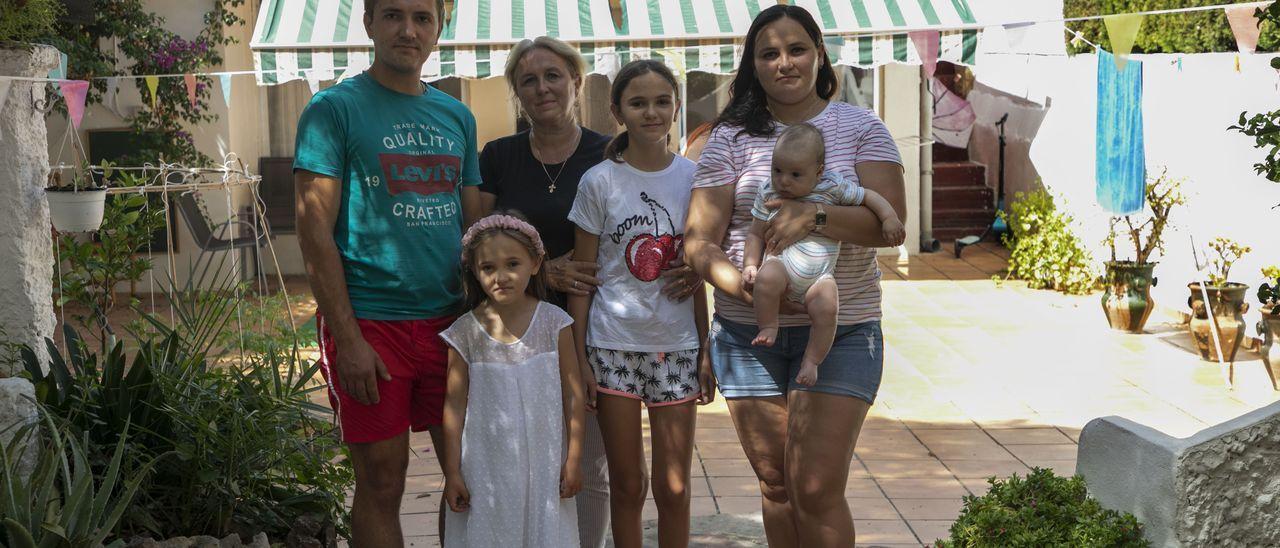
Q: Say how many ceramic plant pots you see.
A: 3